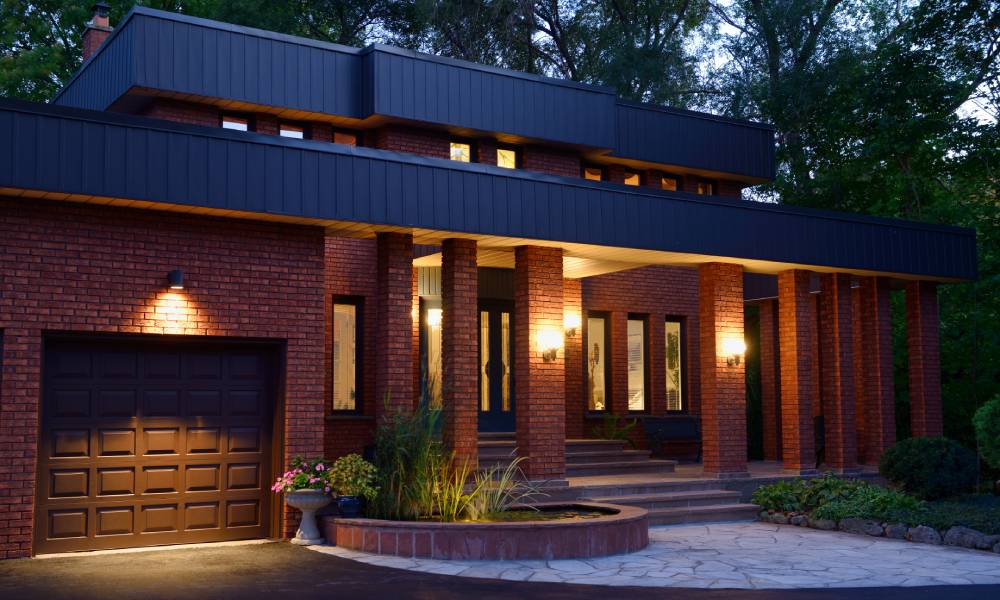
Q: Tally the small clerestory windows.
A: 9